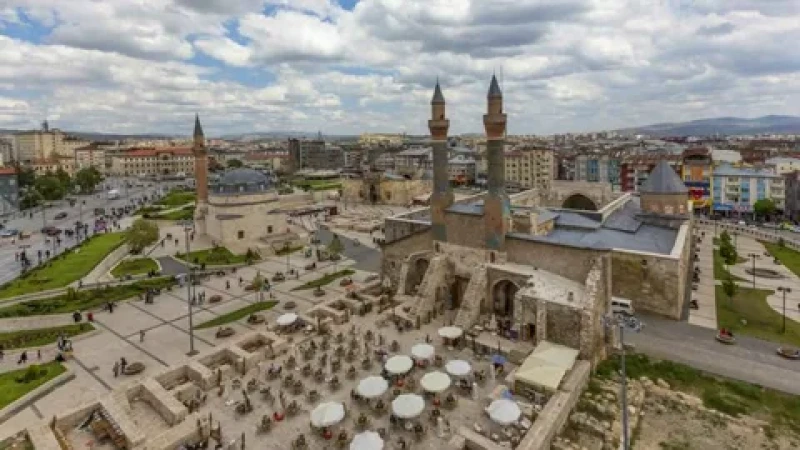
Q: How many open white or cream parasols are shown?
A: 11